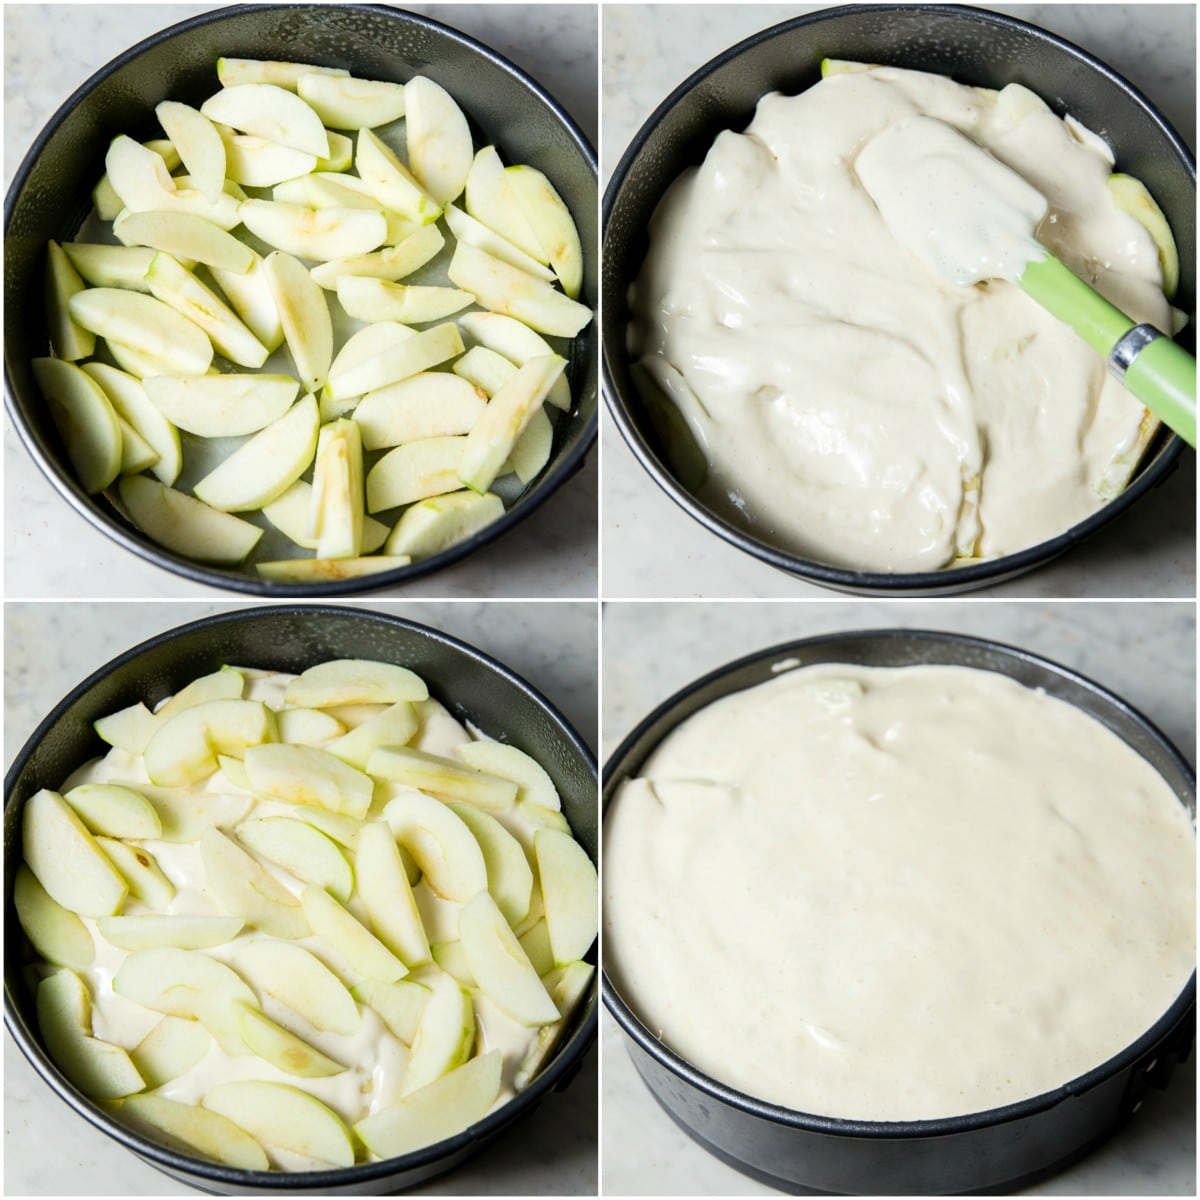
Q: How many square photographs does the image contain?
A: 4